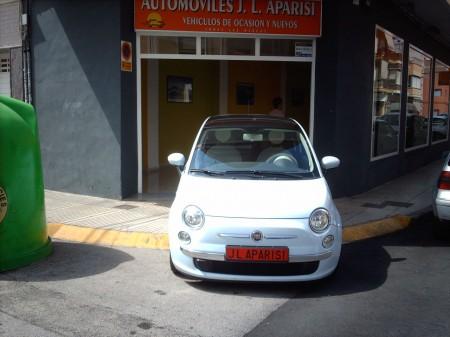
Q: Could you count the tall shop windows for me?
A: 3